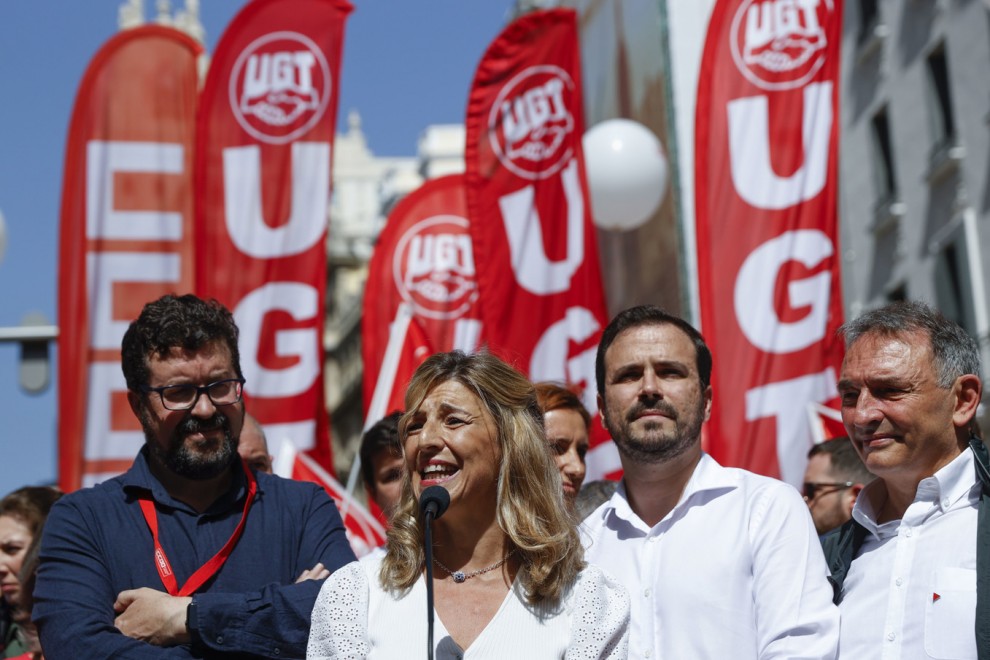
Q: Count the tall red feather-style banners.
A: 5